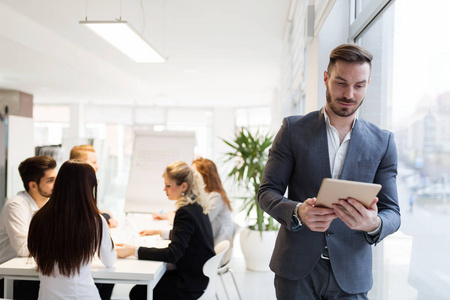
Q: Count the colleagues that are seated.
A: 5